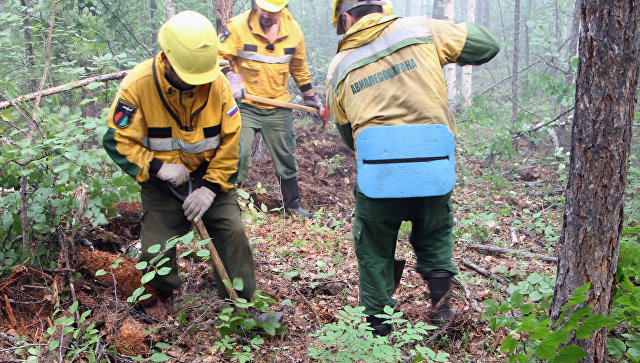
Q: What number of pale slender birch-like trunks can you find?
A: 2